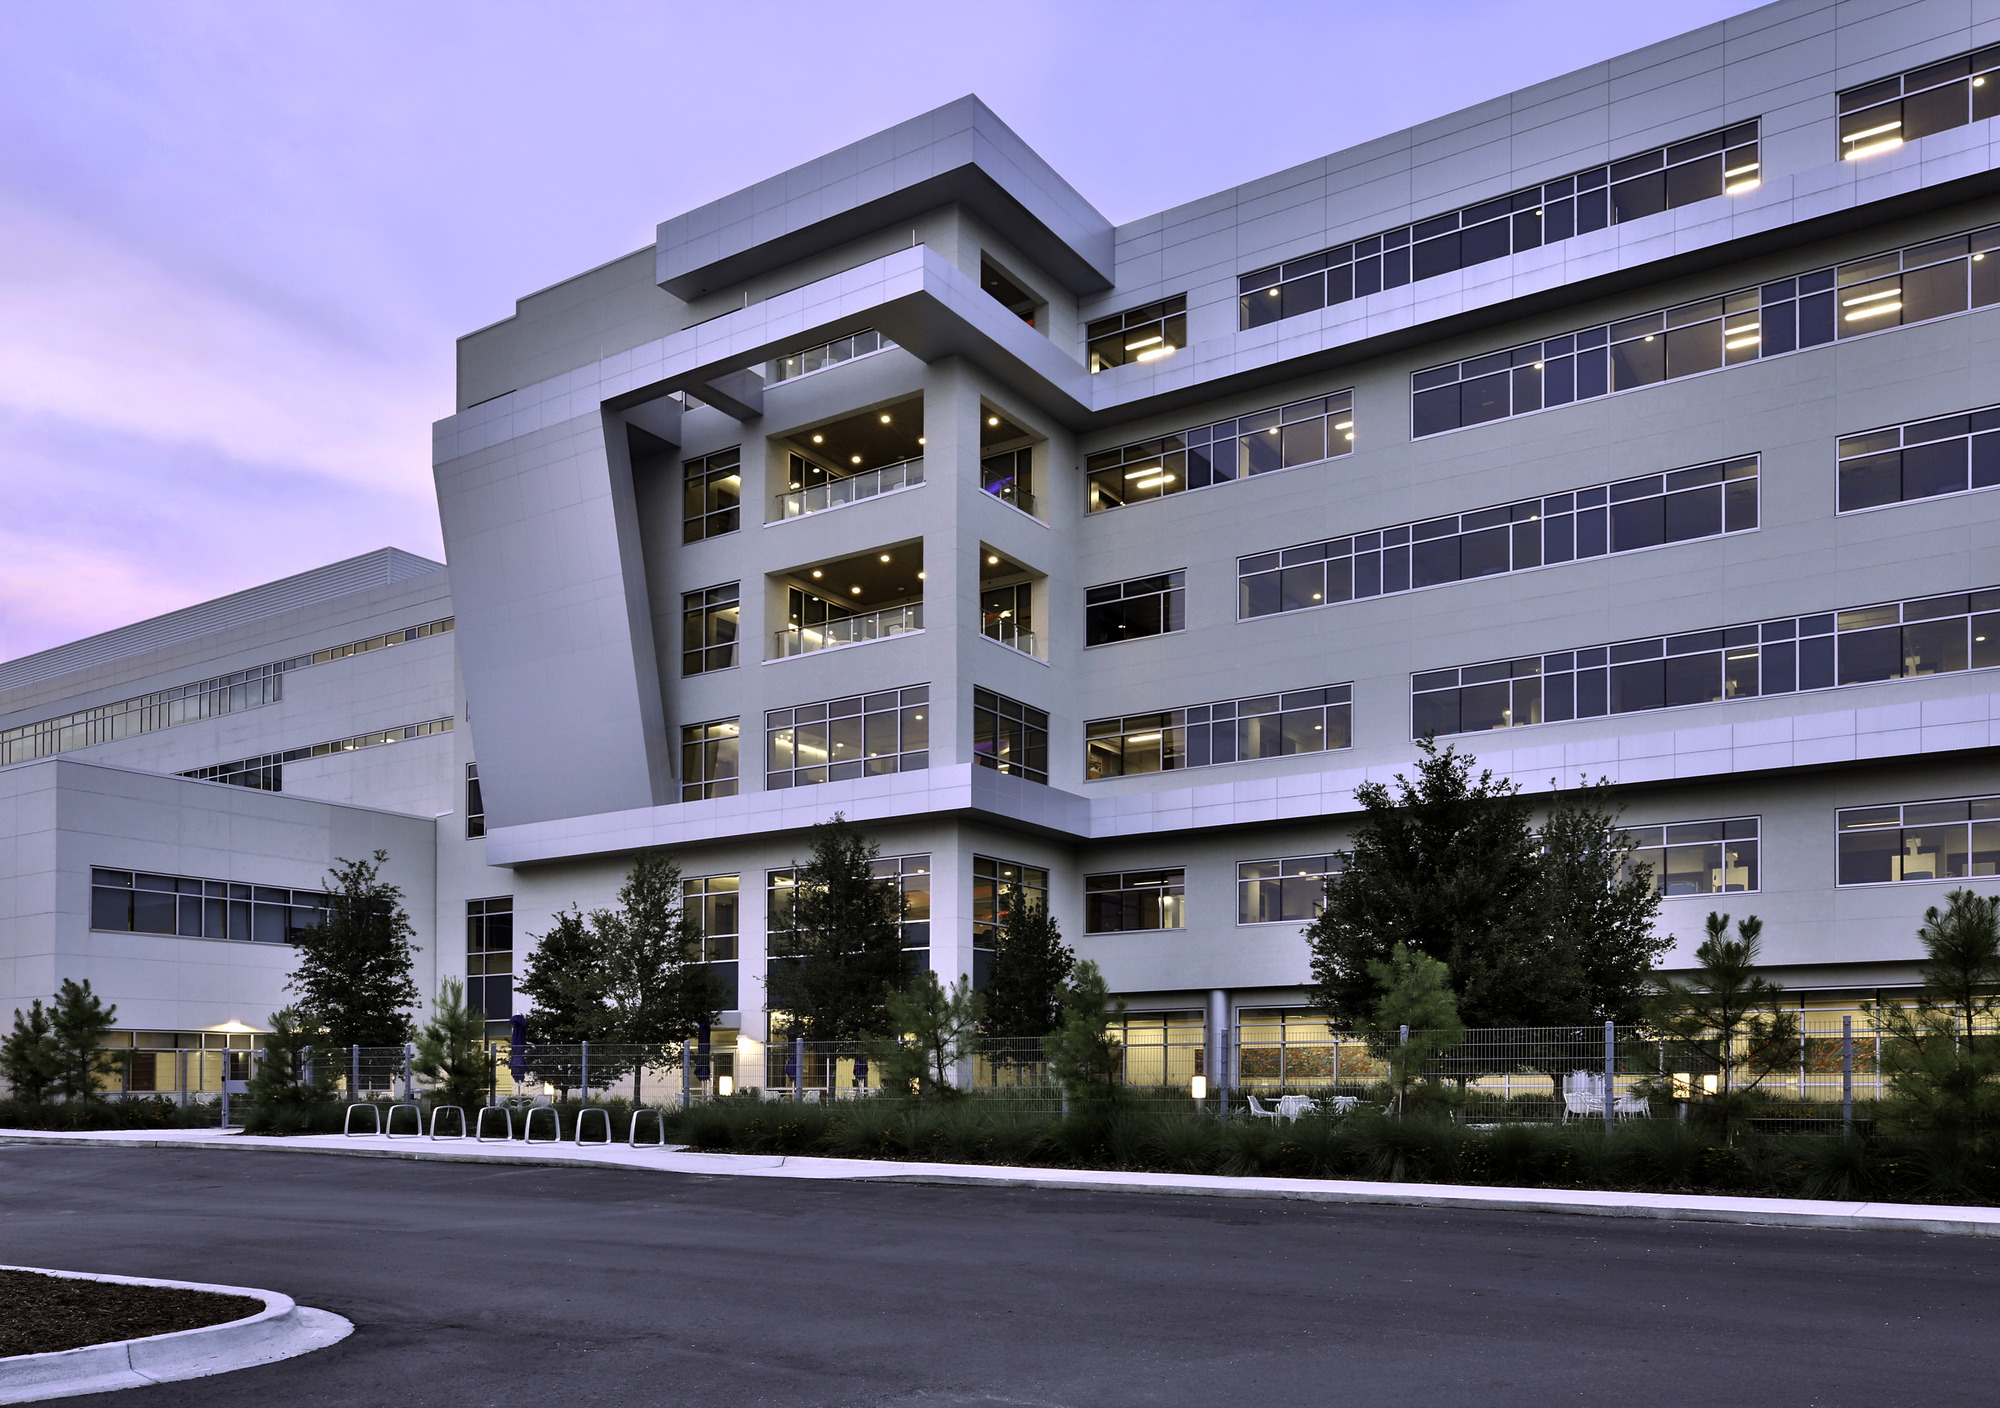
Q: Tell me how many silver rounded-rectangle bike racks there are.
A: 7